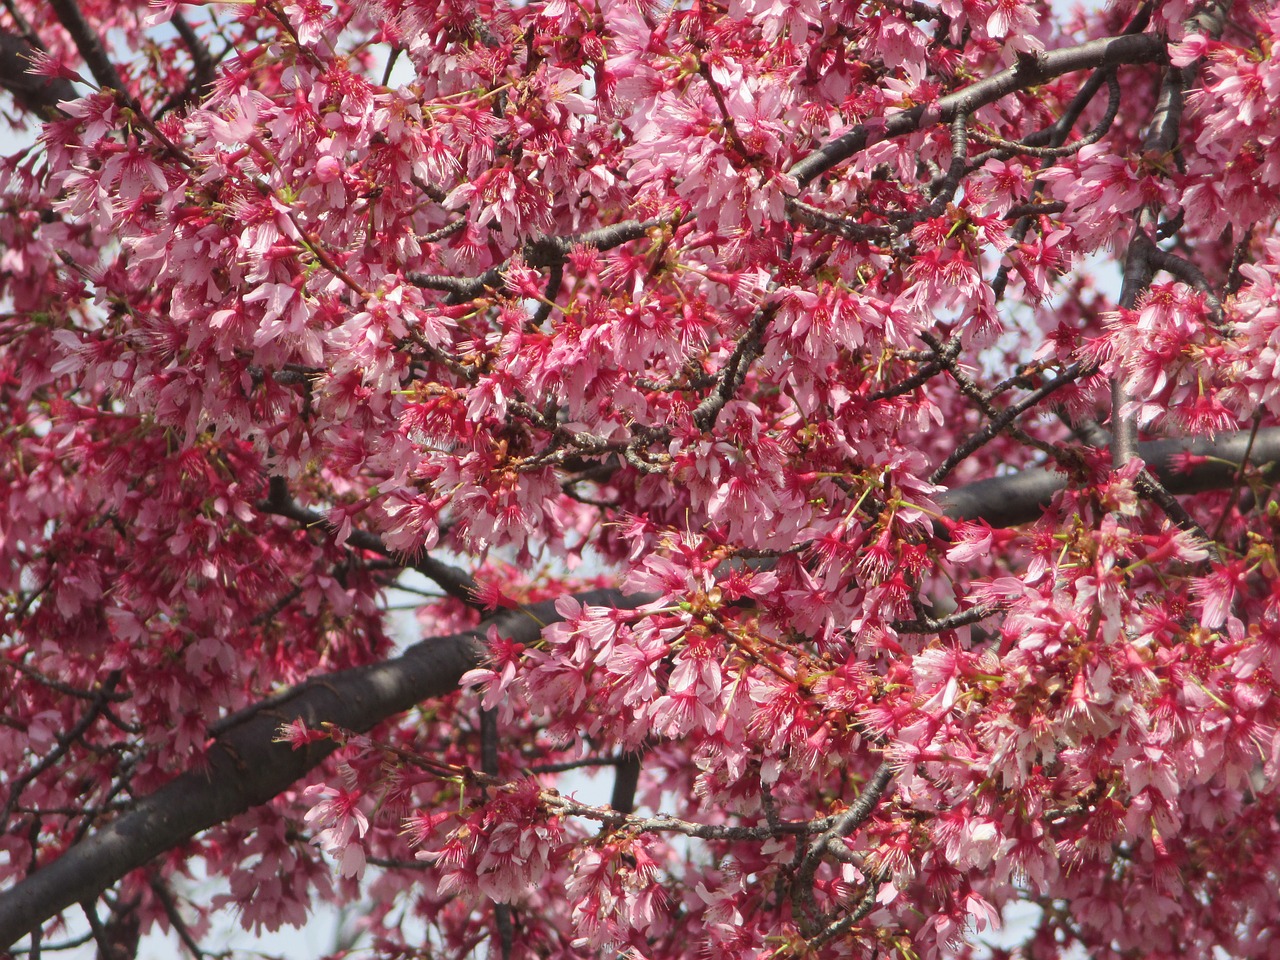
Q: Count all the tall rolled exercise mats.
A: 0